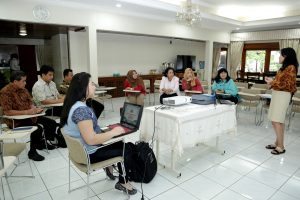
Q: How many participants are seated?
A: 8